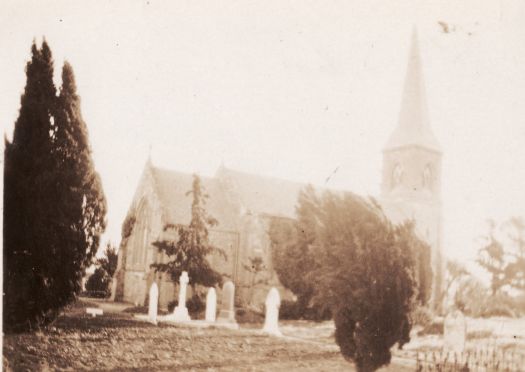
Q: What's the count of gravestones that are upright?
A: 6